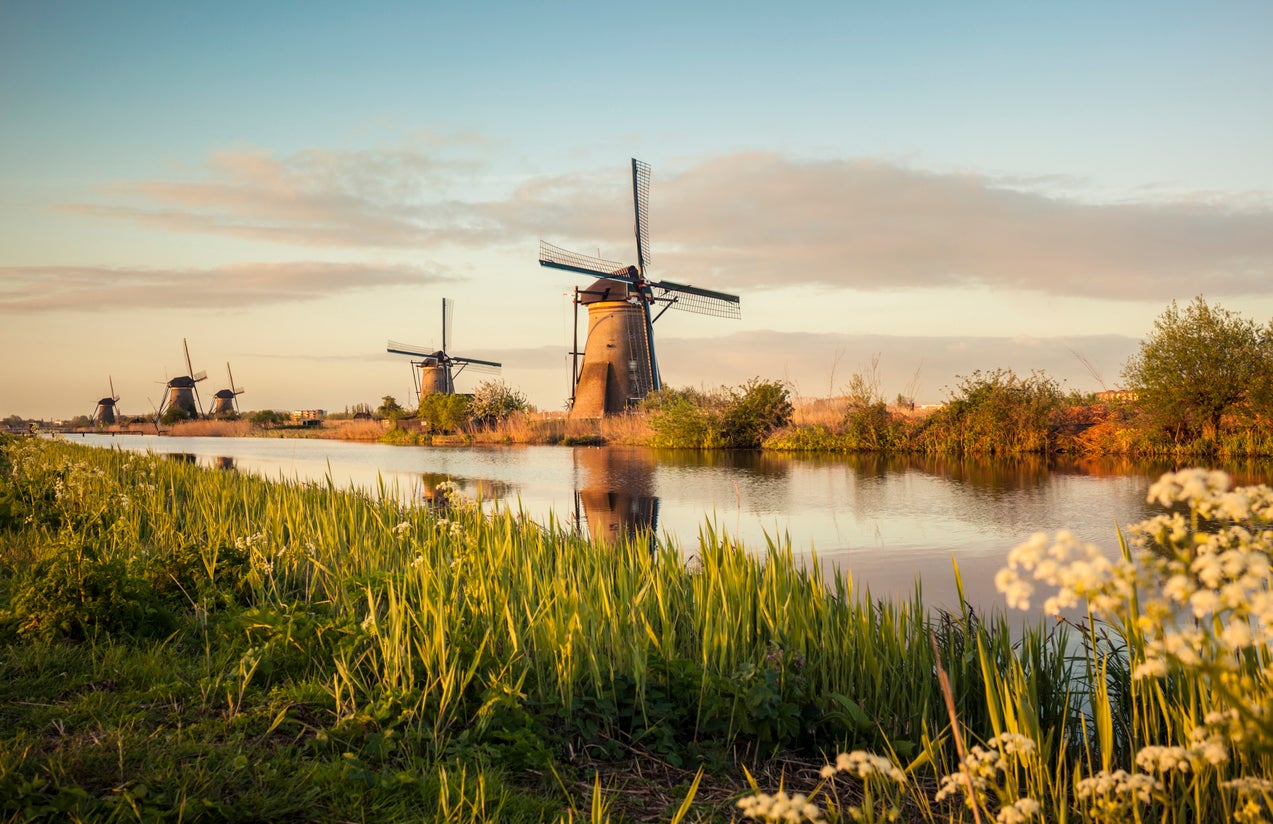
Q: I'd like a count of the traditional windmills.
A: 5